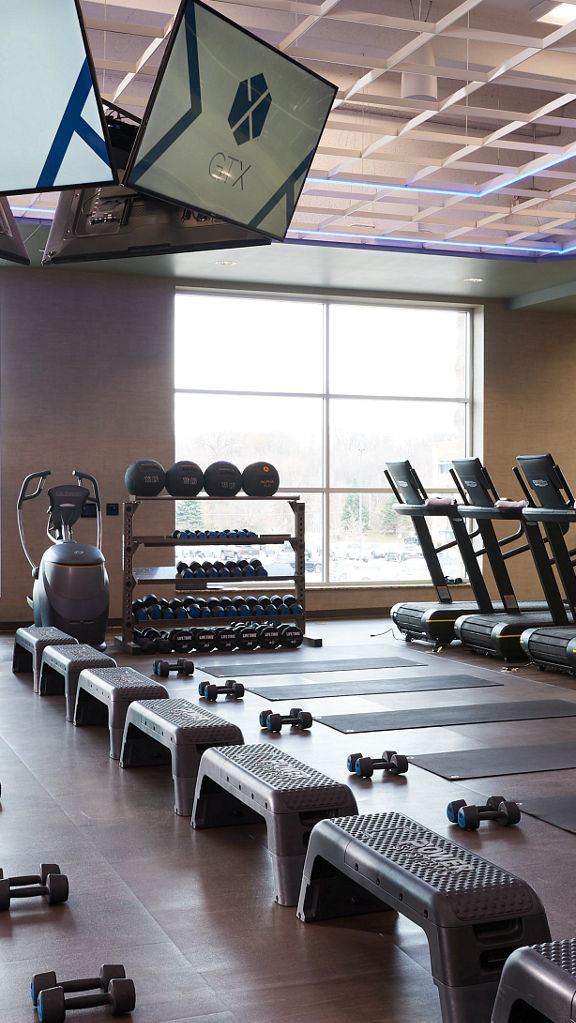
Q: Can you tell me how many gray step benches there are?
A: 7